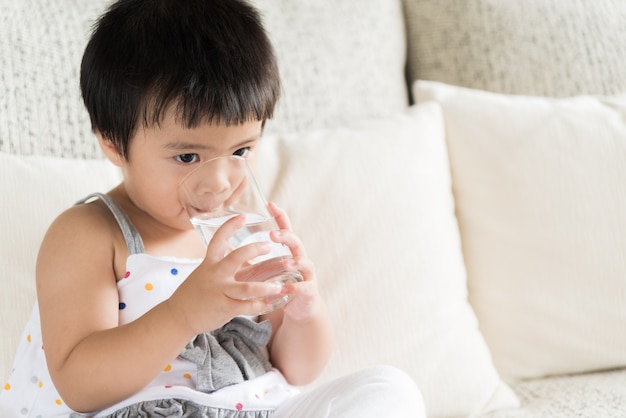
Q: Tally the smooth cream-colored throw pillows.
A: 3